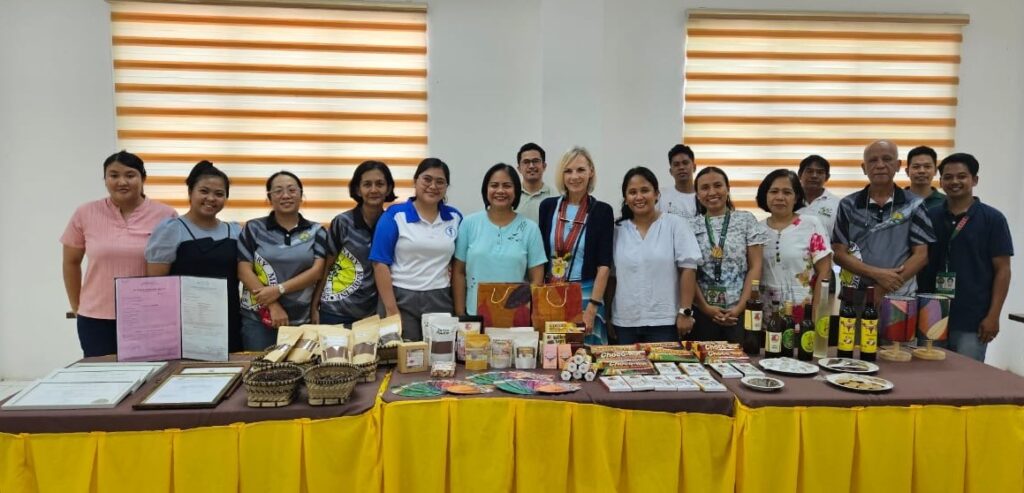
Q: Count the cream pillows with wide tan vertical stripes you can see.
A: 0